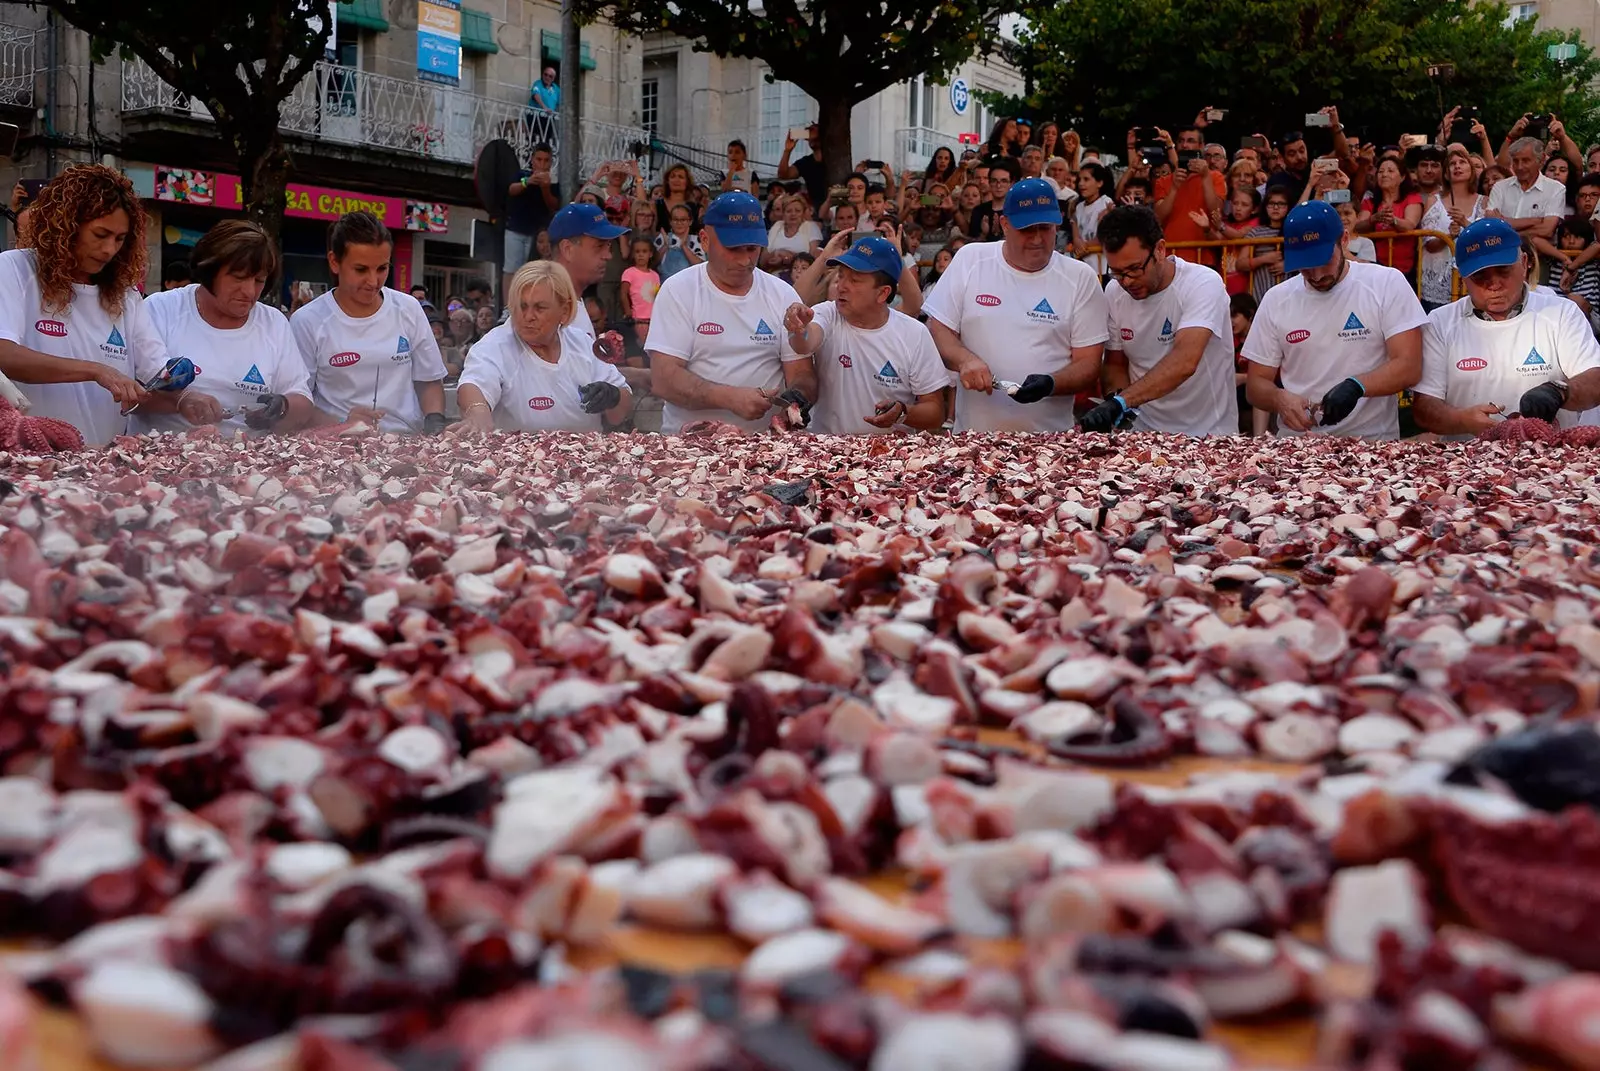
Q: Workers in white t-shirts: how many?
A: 11